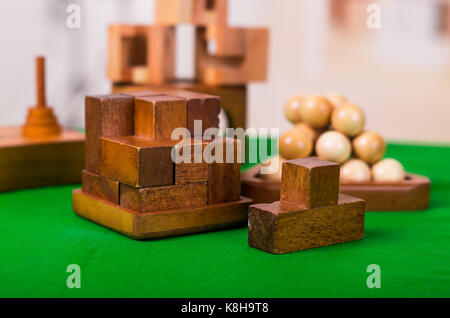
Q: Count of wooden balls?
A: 11